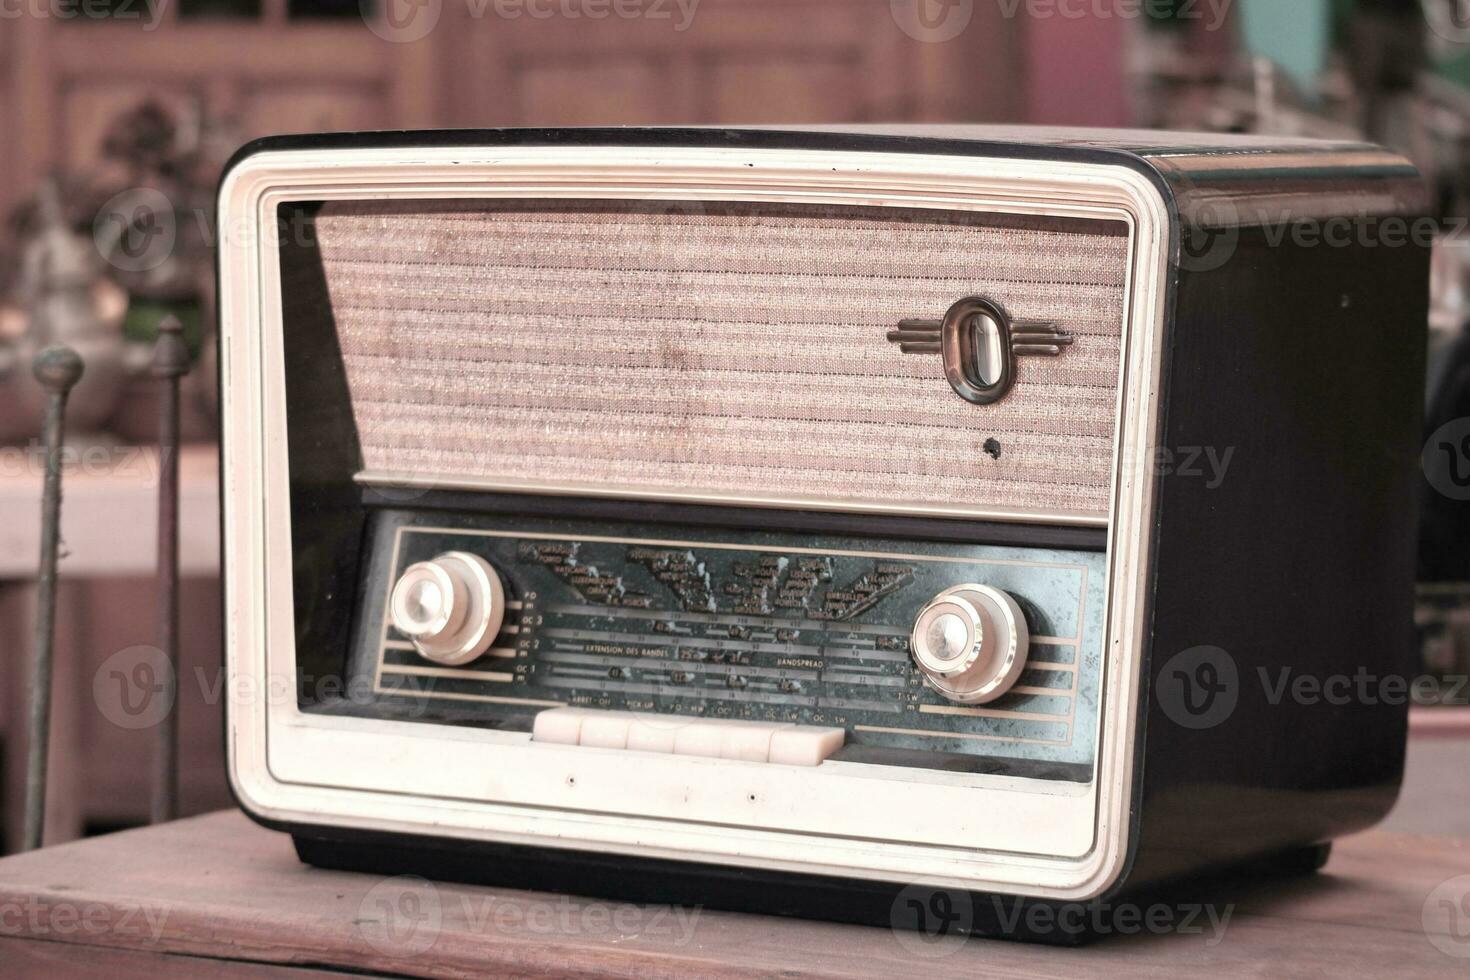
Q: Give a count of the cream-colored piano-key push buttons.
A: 6